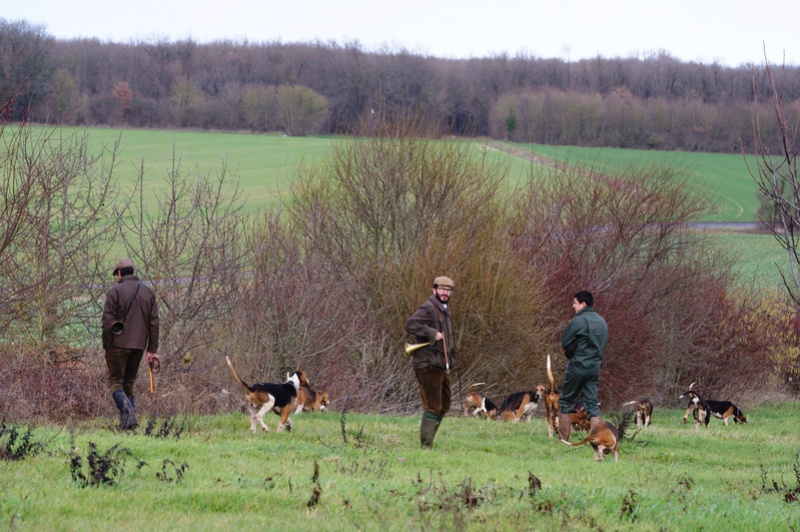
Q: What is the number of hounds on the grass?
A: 10